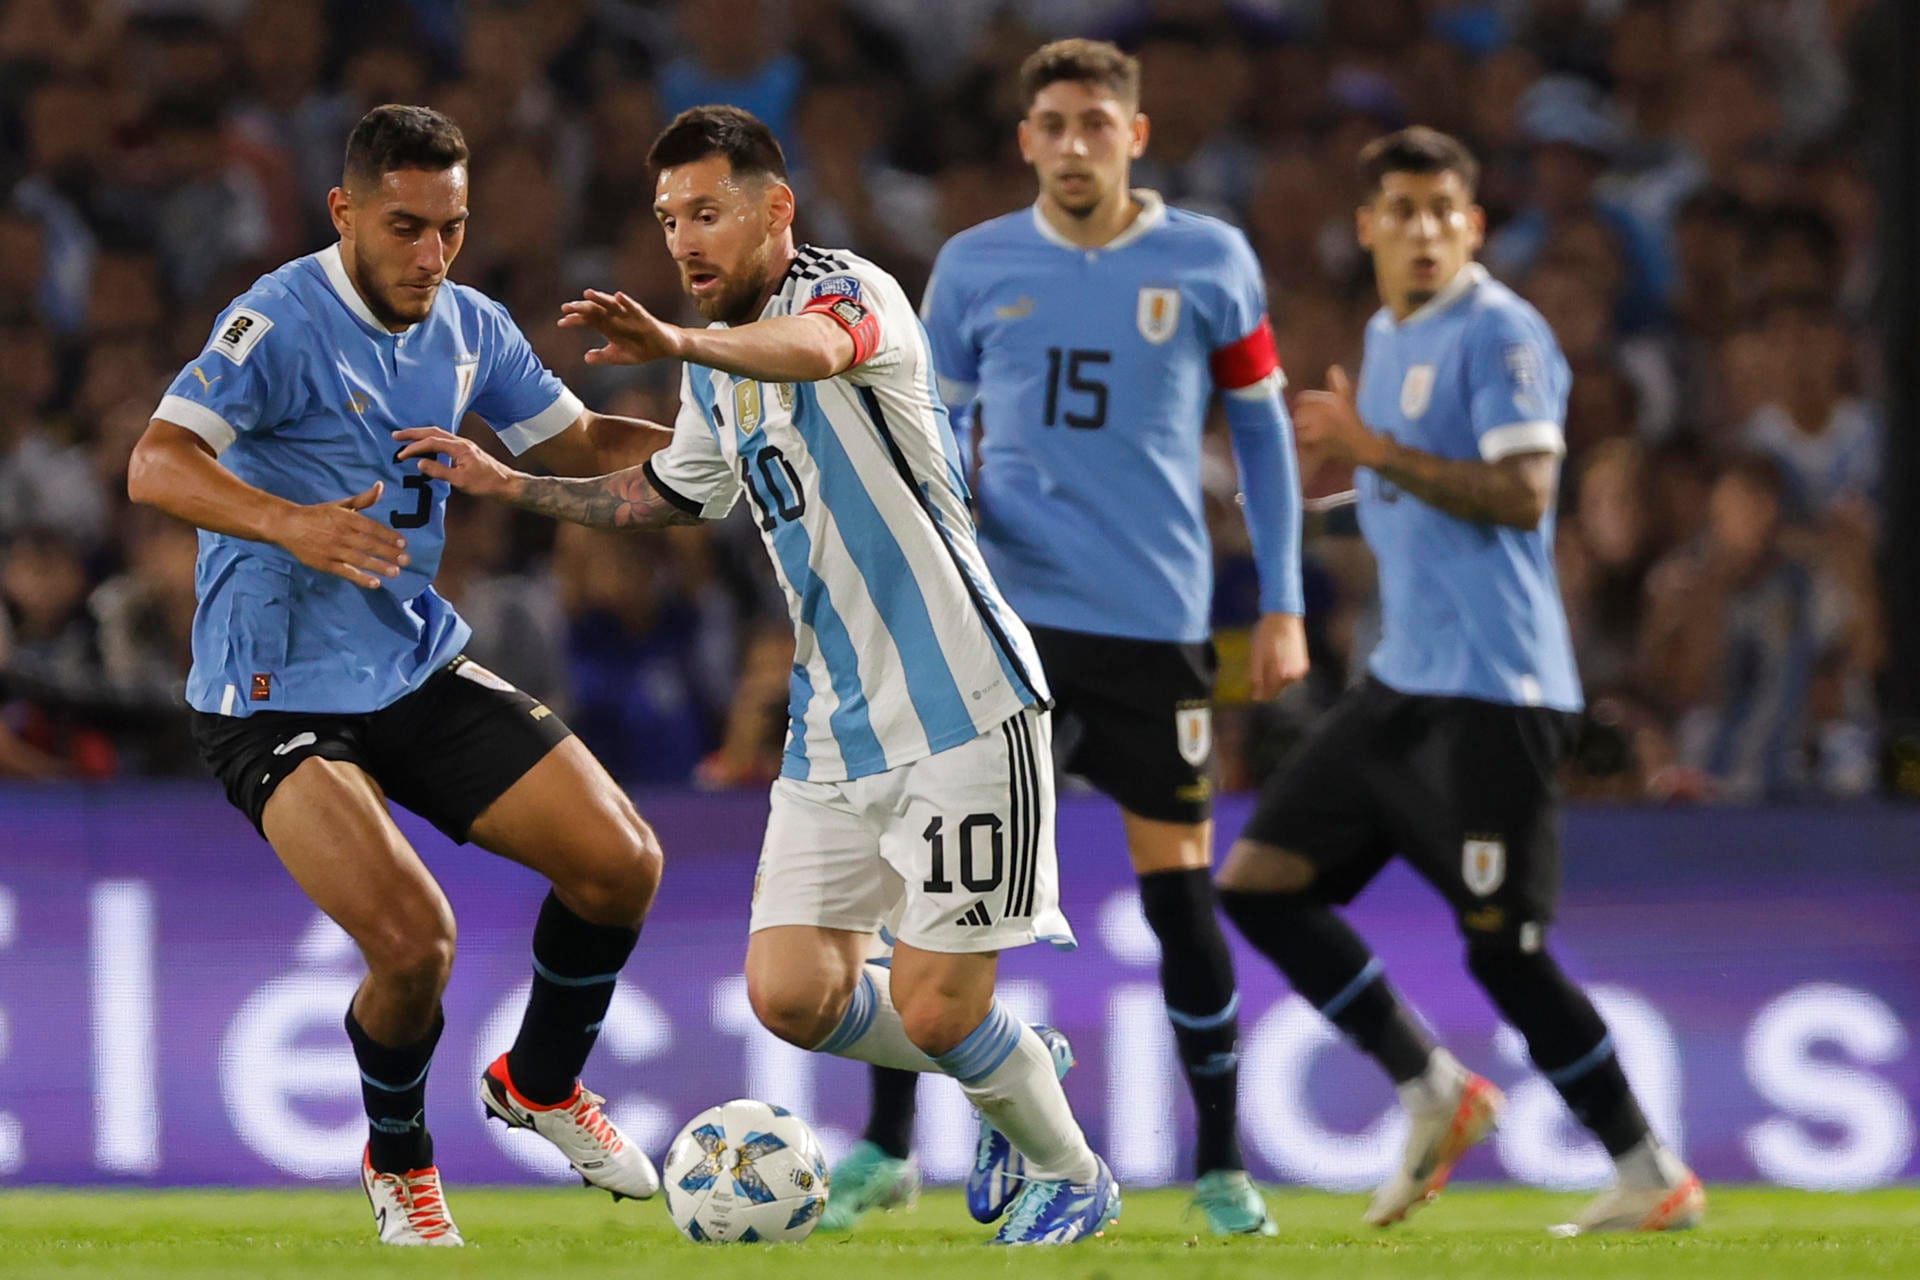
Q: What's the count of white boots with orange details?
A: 4